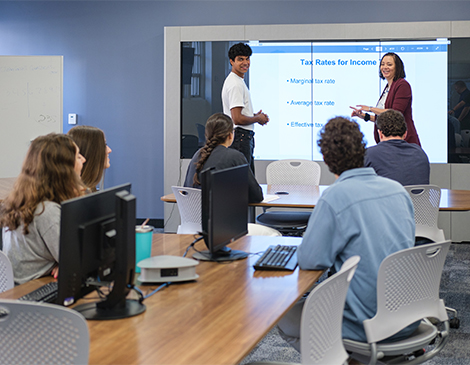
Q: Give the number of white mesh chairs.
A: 7